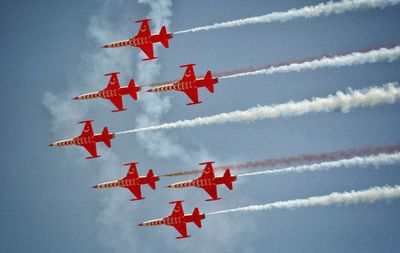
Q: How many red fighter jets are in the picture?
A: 7